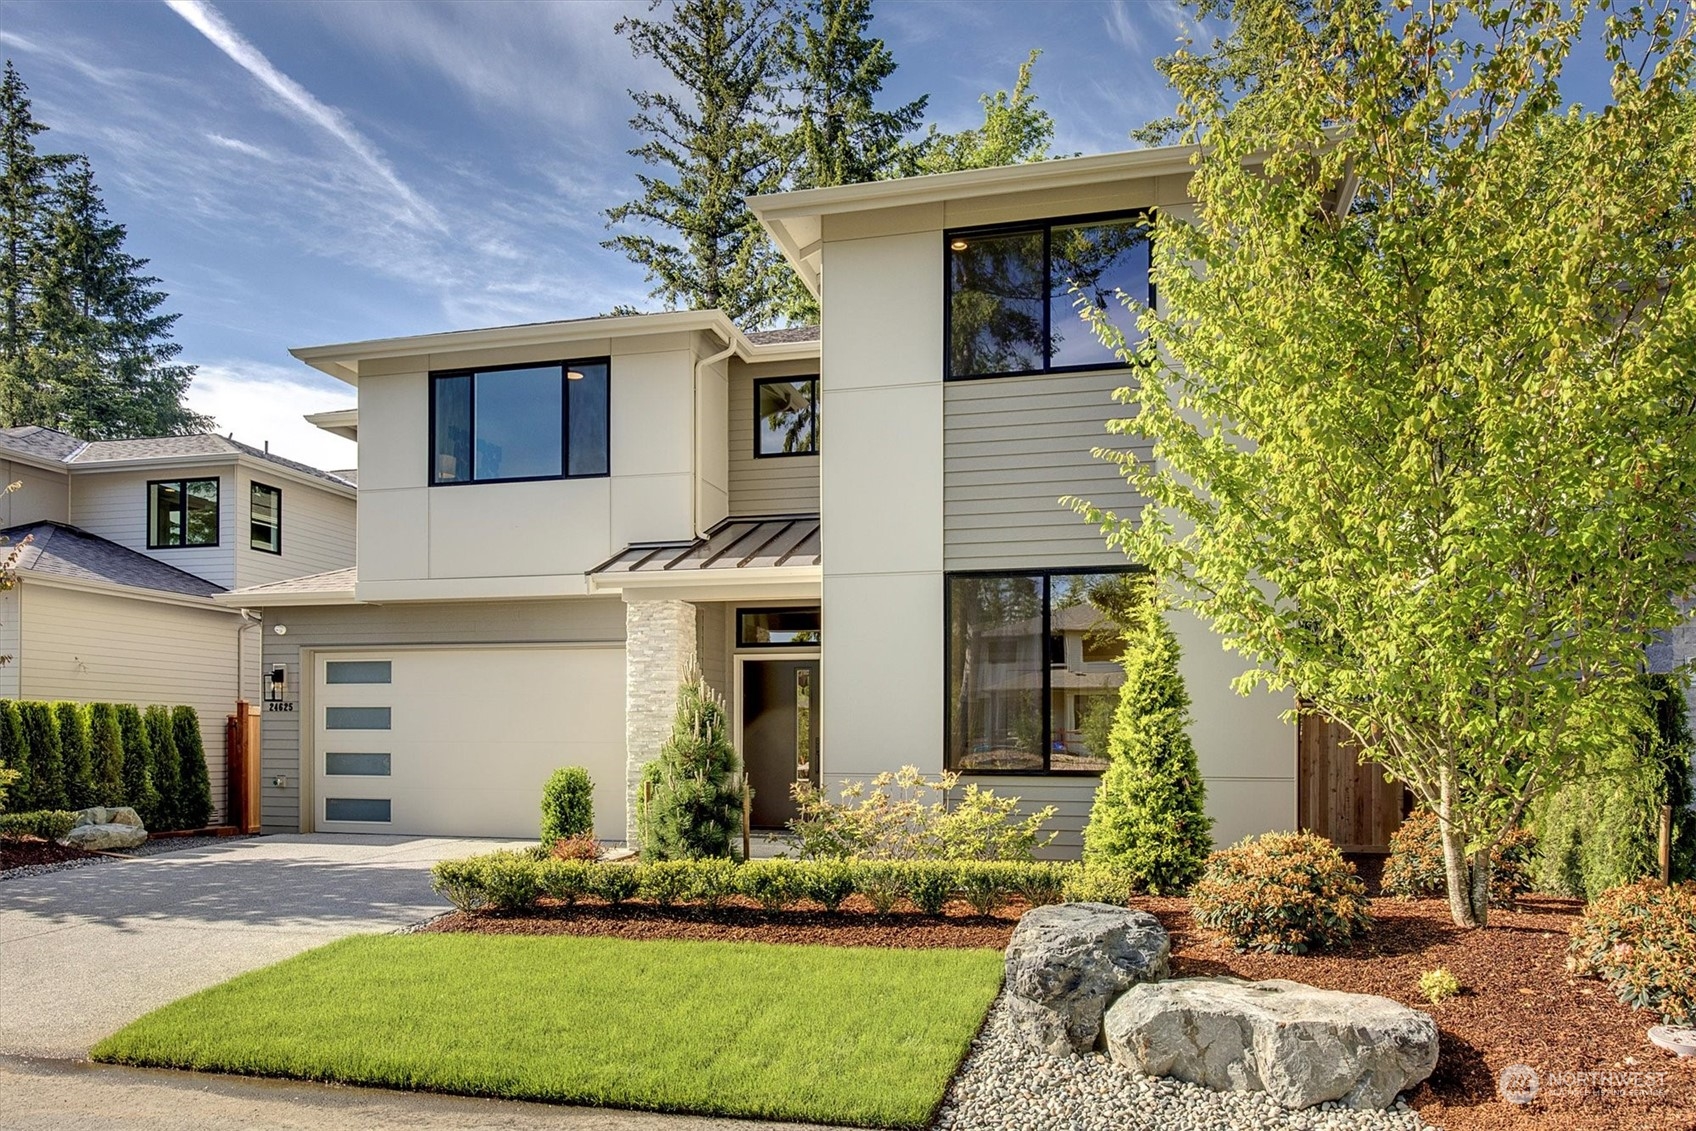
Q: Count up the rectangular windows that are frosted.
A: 4